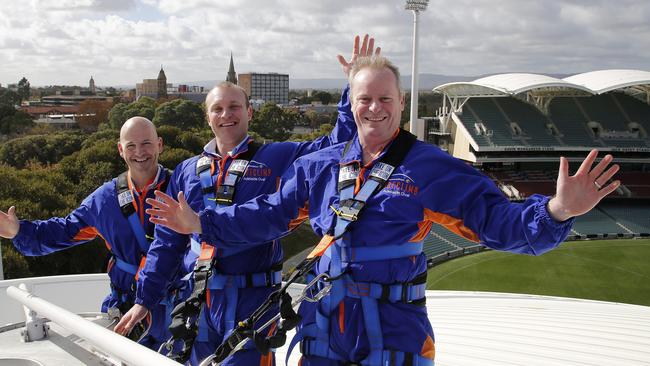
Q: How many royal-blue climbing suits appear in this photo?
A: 3